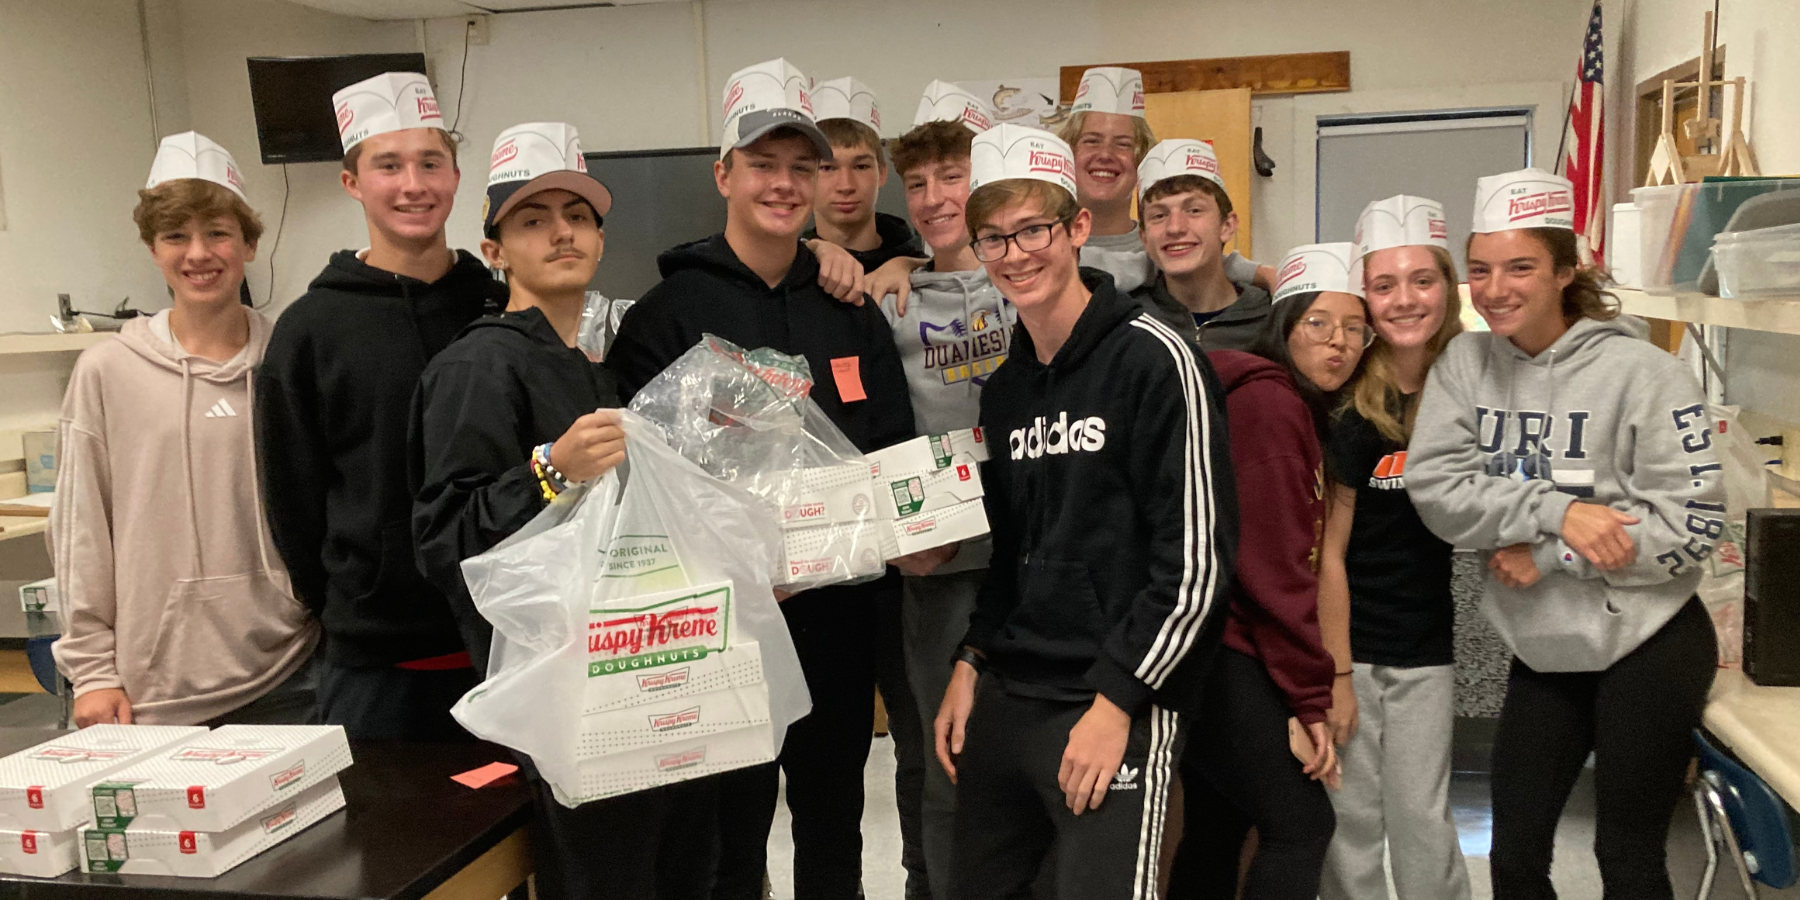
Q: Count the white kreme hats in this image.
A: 12